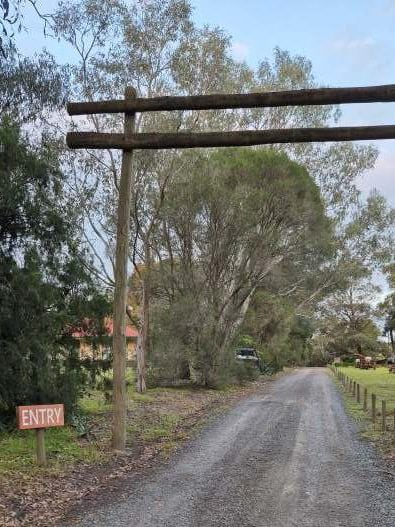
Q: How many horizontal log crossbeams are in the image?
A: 2